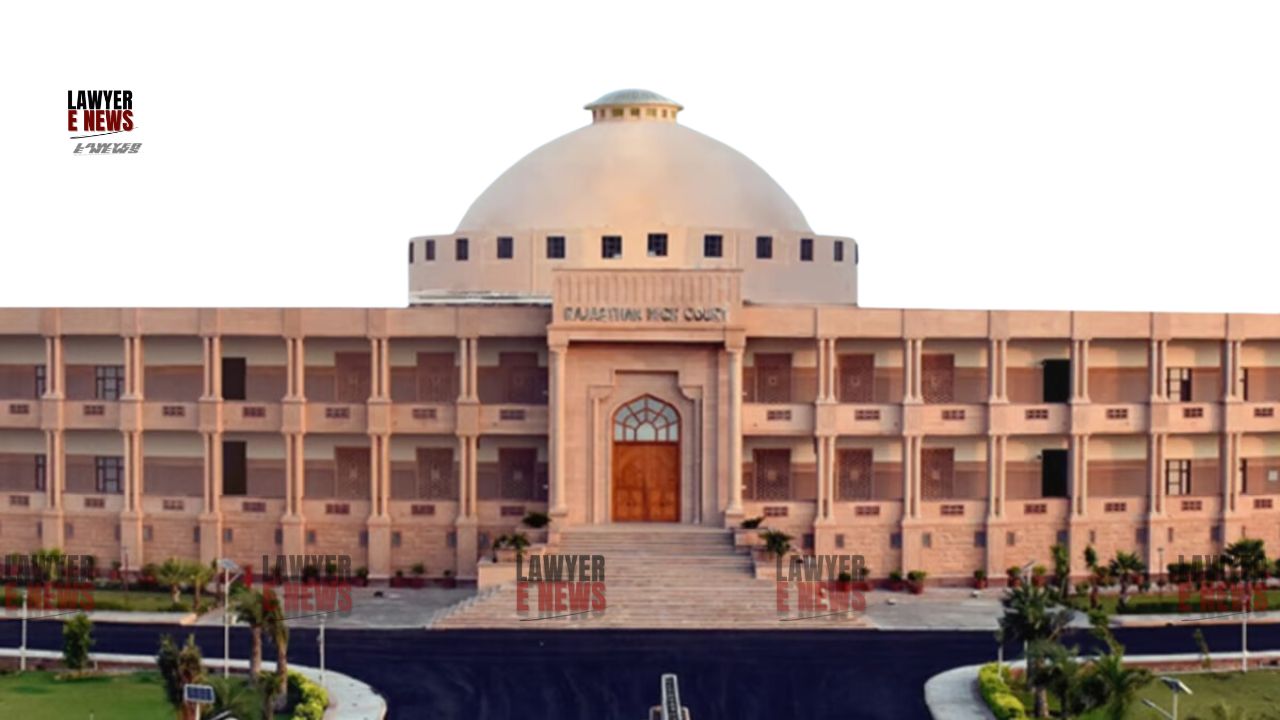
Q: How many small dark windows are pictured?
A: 12